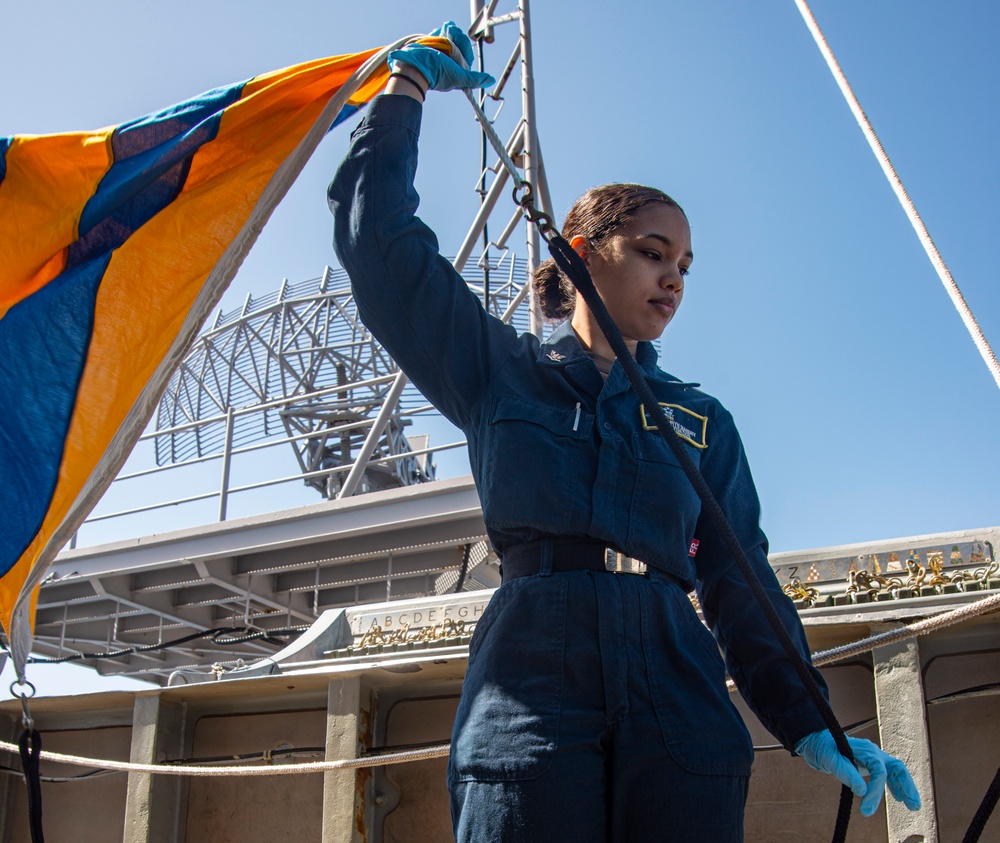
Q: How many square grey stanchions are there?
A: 3